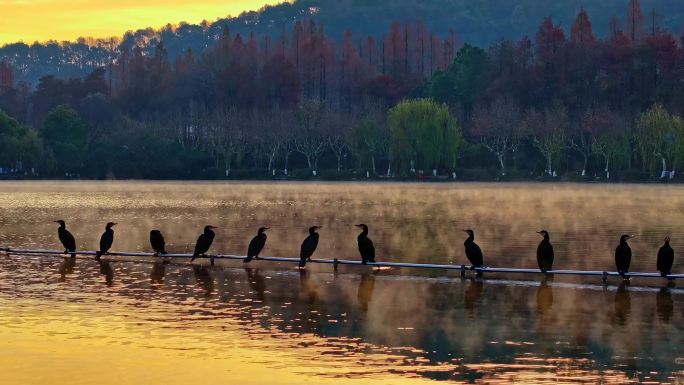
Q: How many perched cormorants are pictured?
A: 11